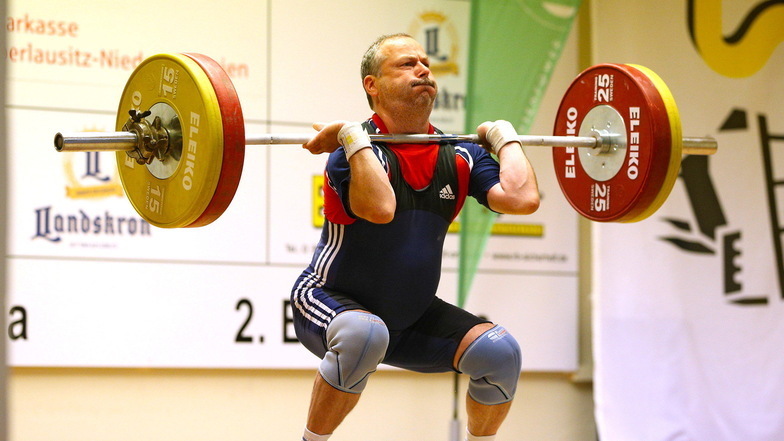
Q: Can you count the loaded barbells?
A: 1